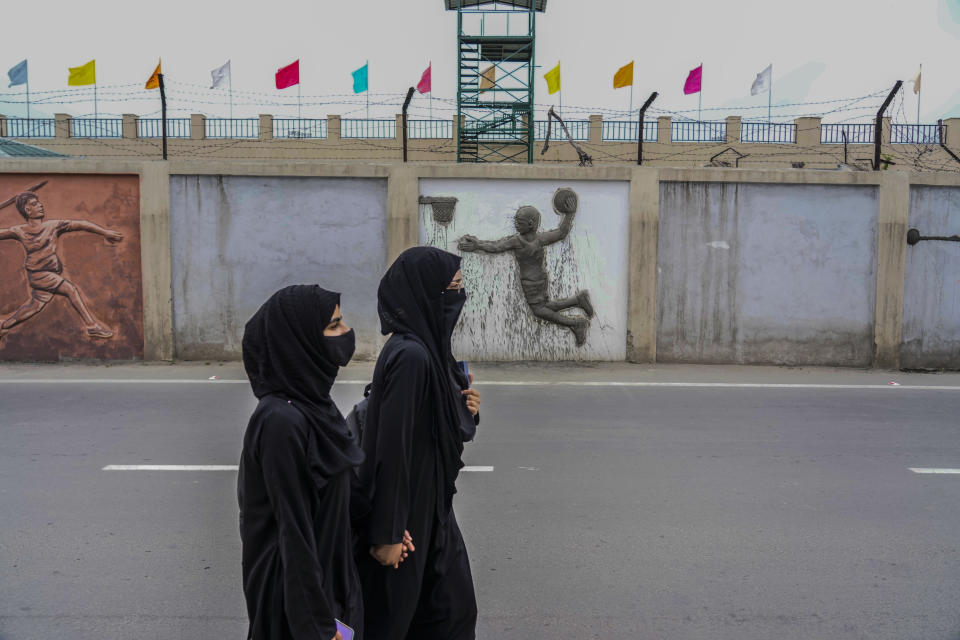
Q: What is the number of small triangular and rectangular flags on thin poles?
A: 13